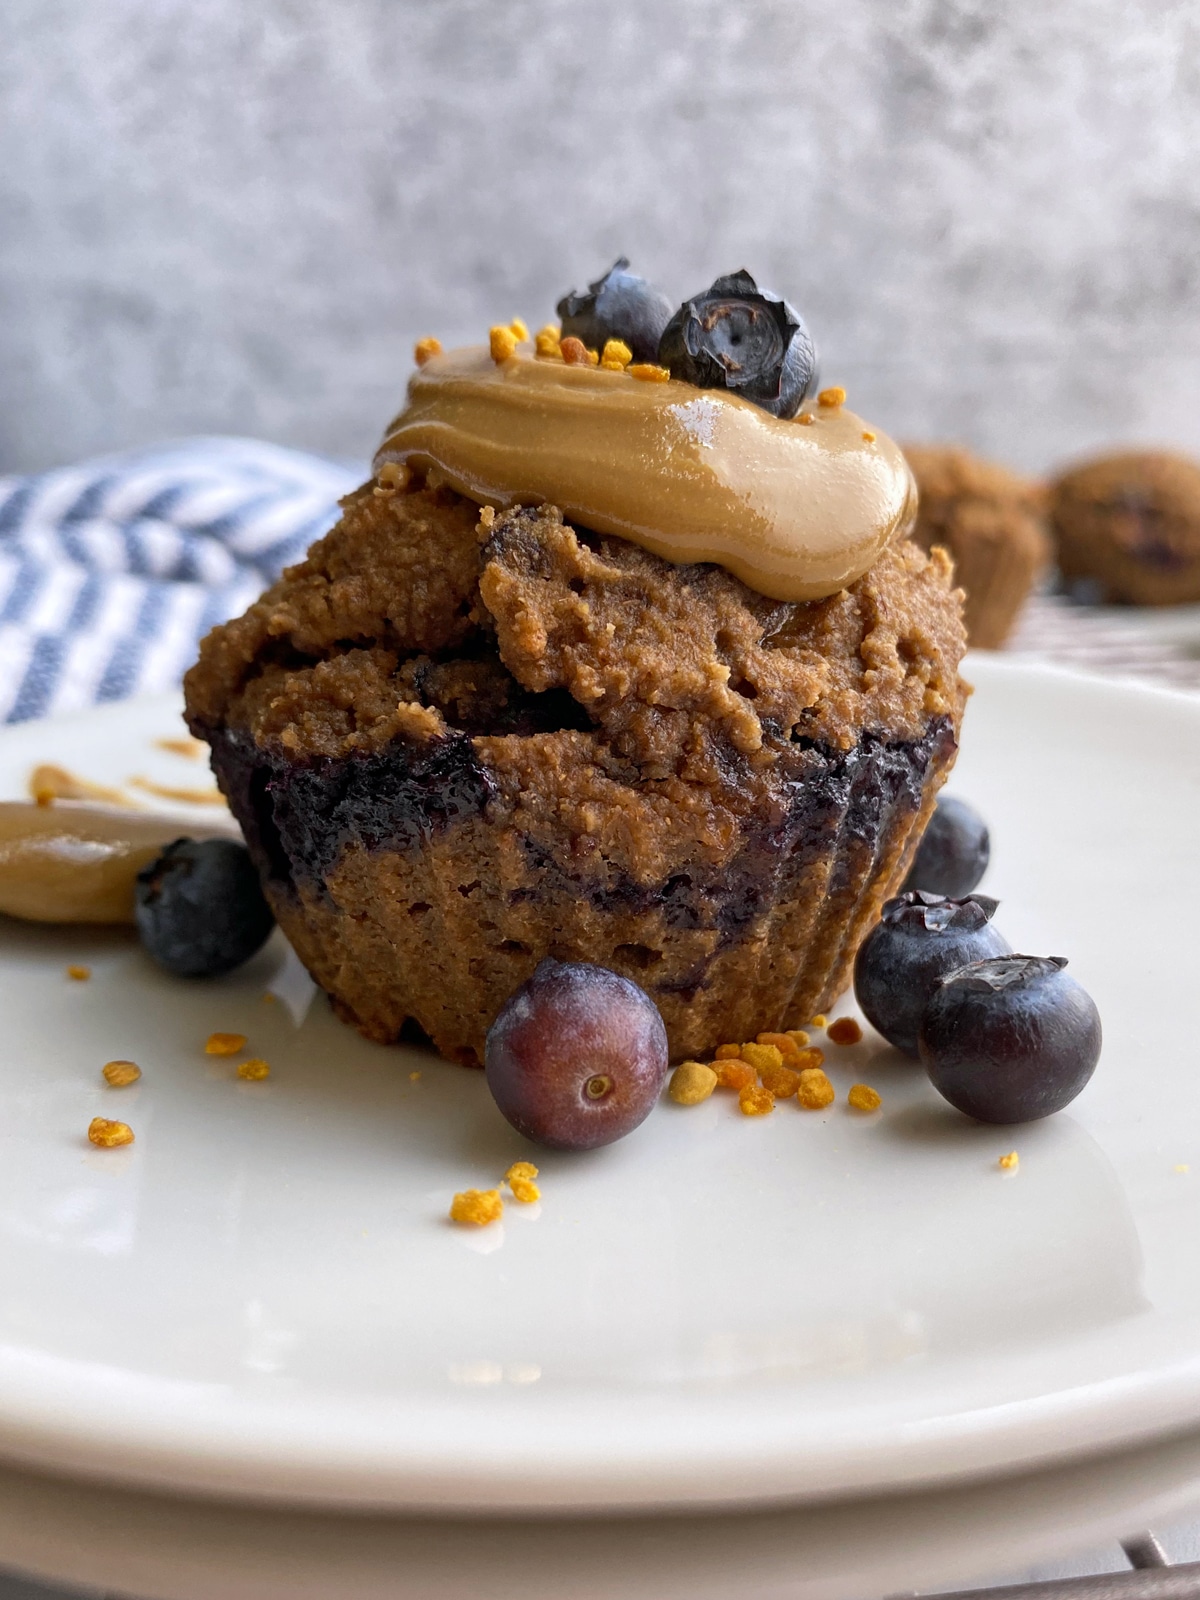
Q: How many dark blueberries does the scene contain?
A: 6